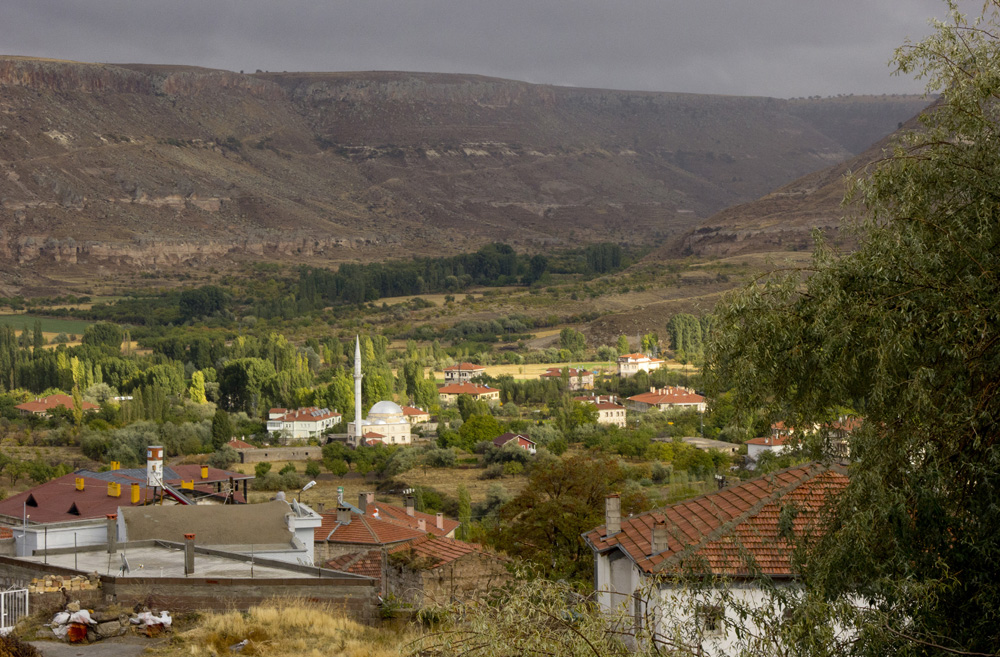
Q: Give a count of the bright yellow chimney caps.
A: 6